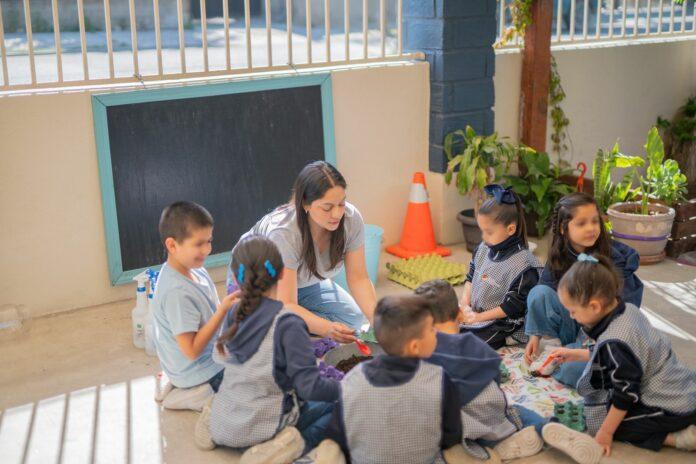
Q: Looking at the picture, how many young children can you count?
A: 7